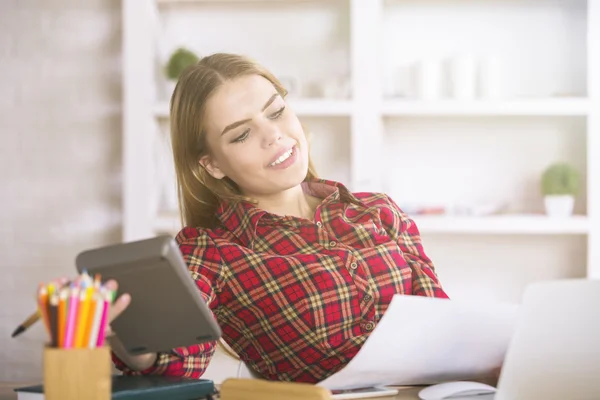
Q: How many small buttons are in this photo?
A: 5